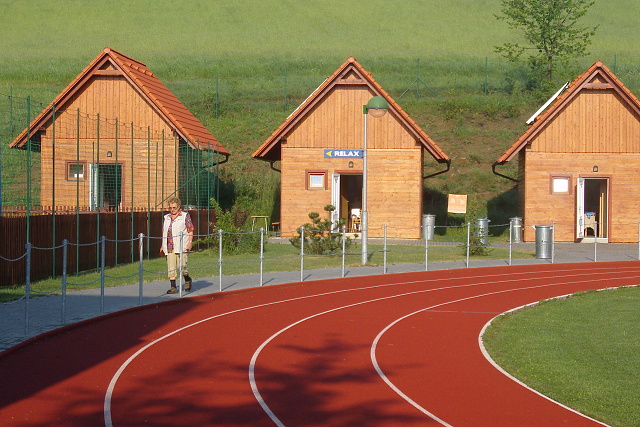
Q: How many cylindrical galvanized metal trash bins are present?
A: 4